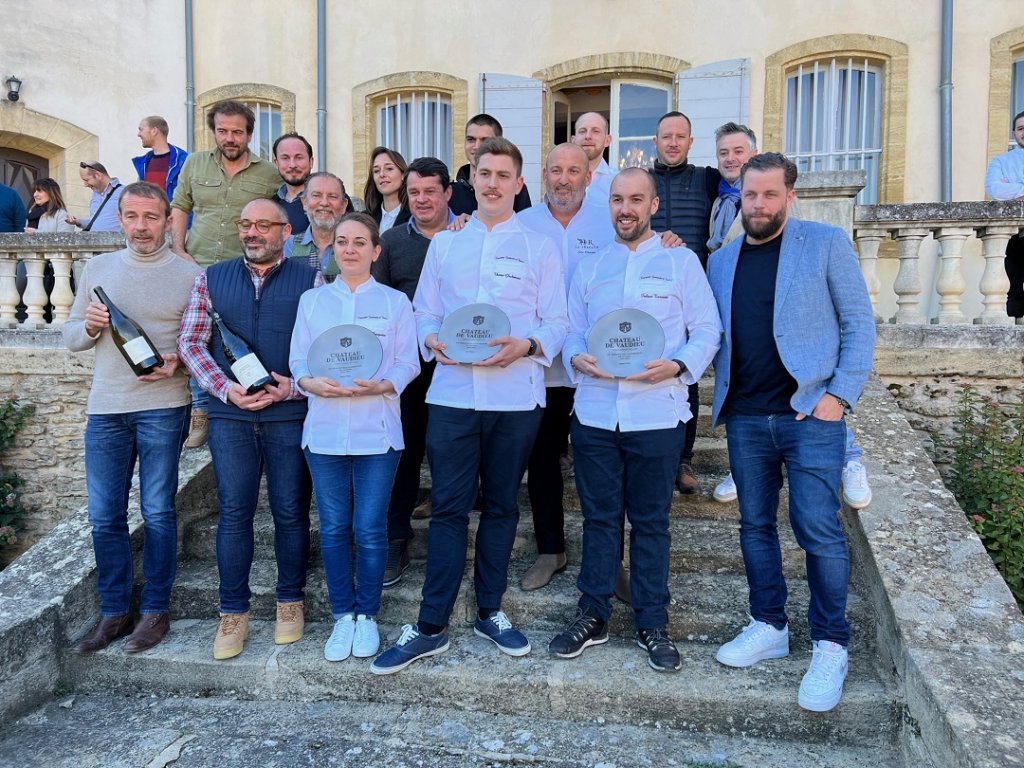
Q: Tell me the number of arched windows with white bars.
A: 3